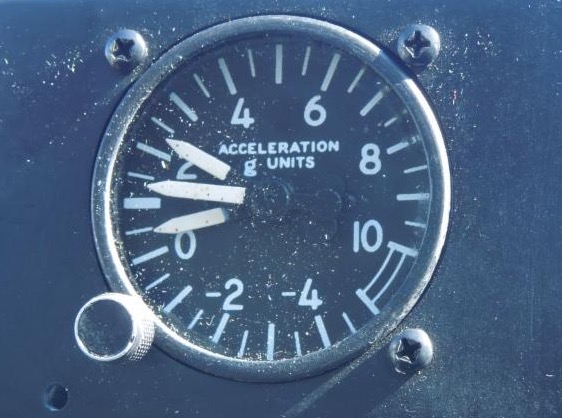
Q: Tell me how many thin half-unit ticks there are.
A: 15